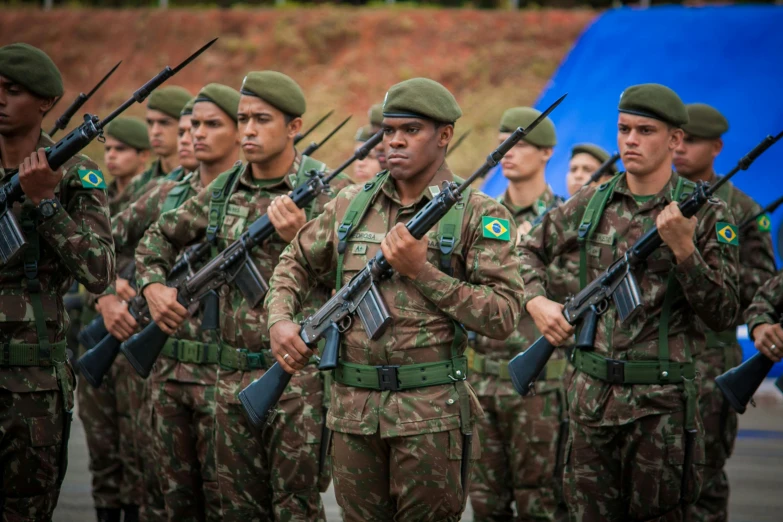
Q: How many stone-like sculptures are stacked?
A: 0